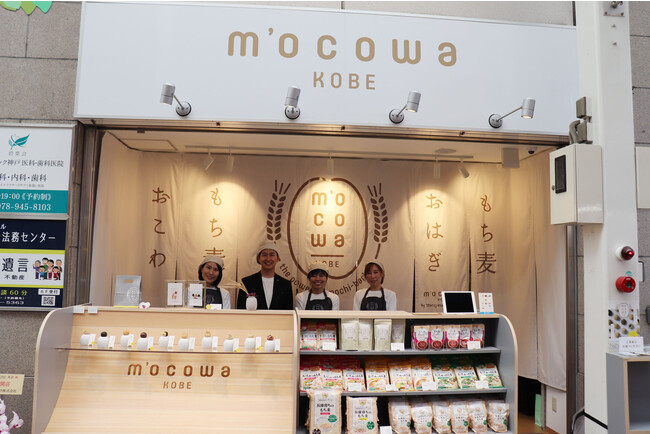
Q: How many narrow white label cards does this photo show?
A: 10